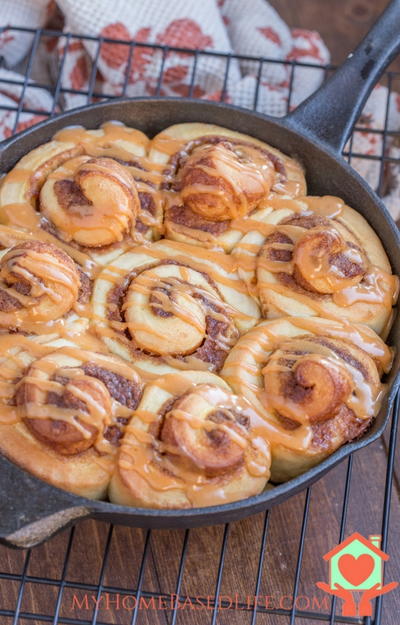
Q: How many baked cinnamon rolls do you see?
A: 8